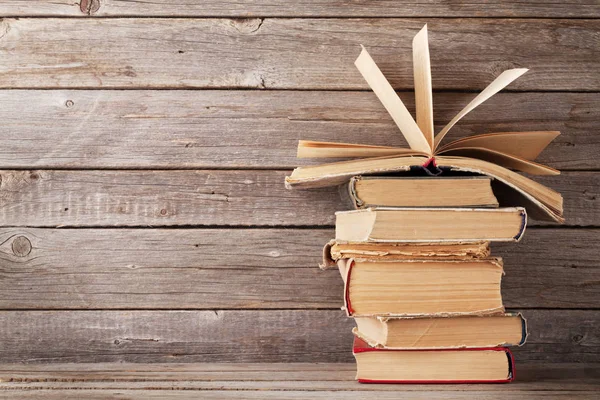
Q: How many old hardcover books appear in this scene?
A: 7